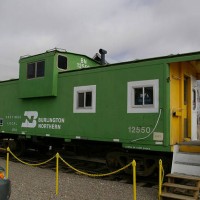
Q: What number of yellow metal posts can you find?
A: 4